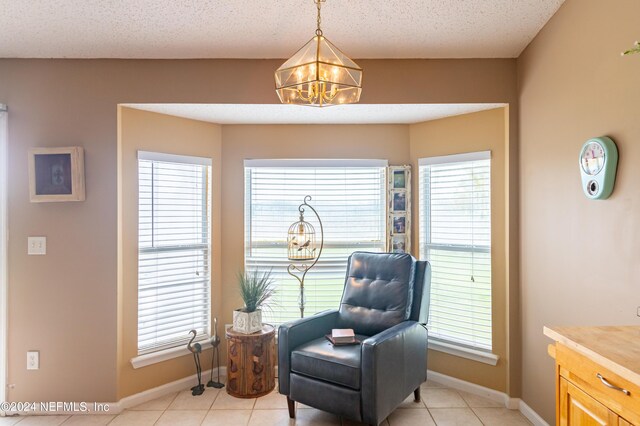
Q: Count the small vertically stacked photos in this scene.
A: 4